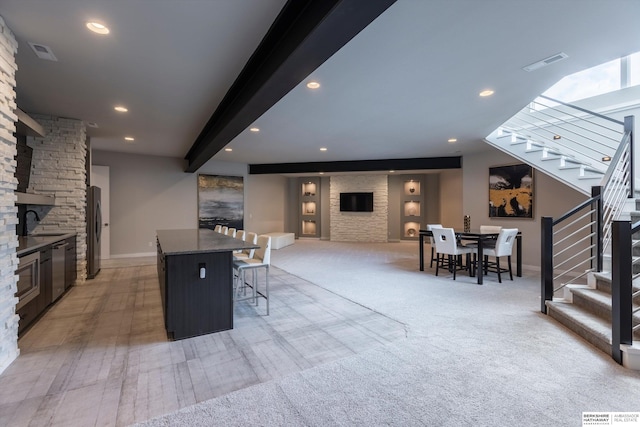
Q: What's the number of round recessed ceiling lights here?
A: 11